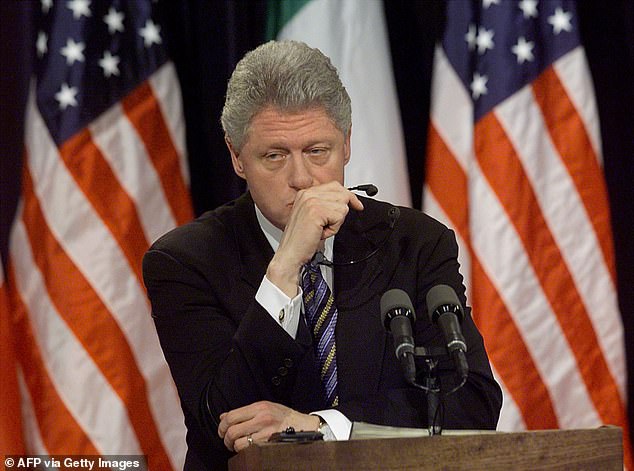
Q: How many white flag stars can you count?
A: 15